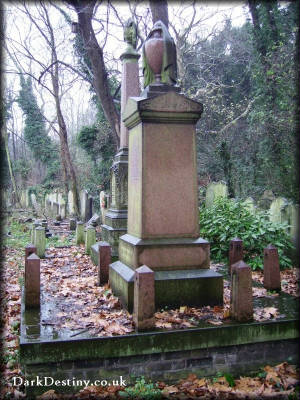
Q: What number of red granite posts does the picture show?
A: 7